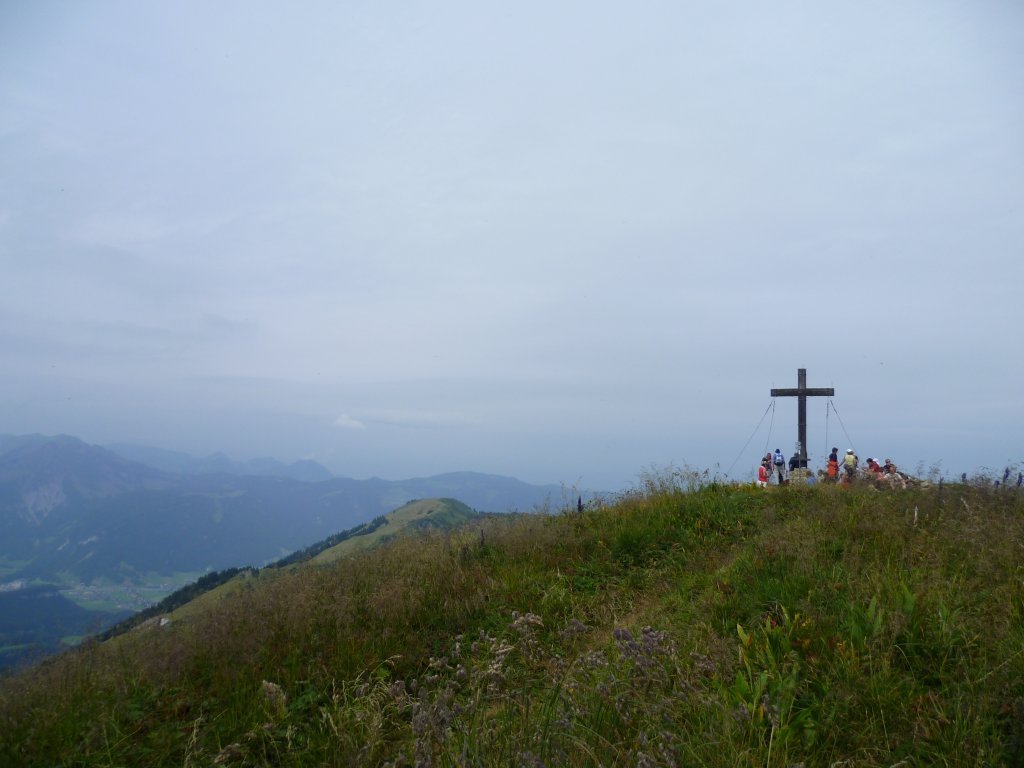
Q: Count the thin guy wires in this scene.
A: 4